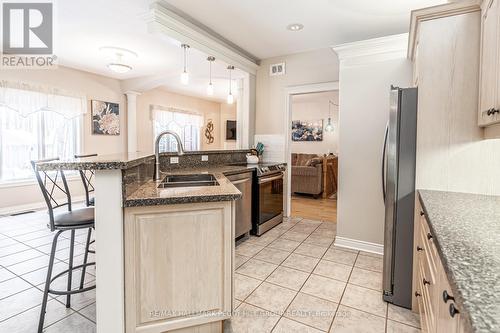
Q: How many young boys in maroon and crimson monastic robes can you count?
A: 0